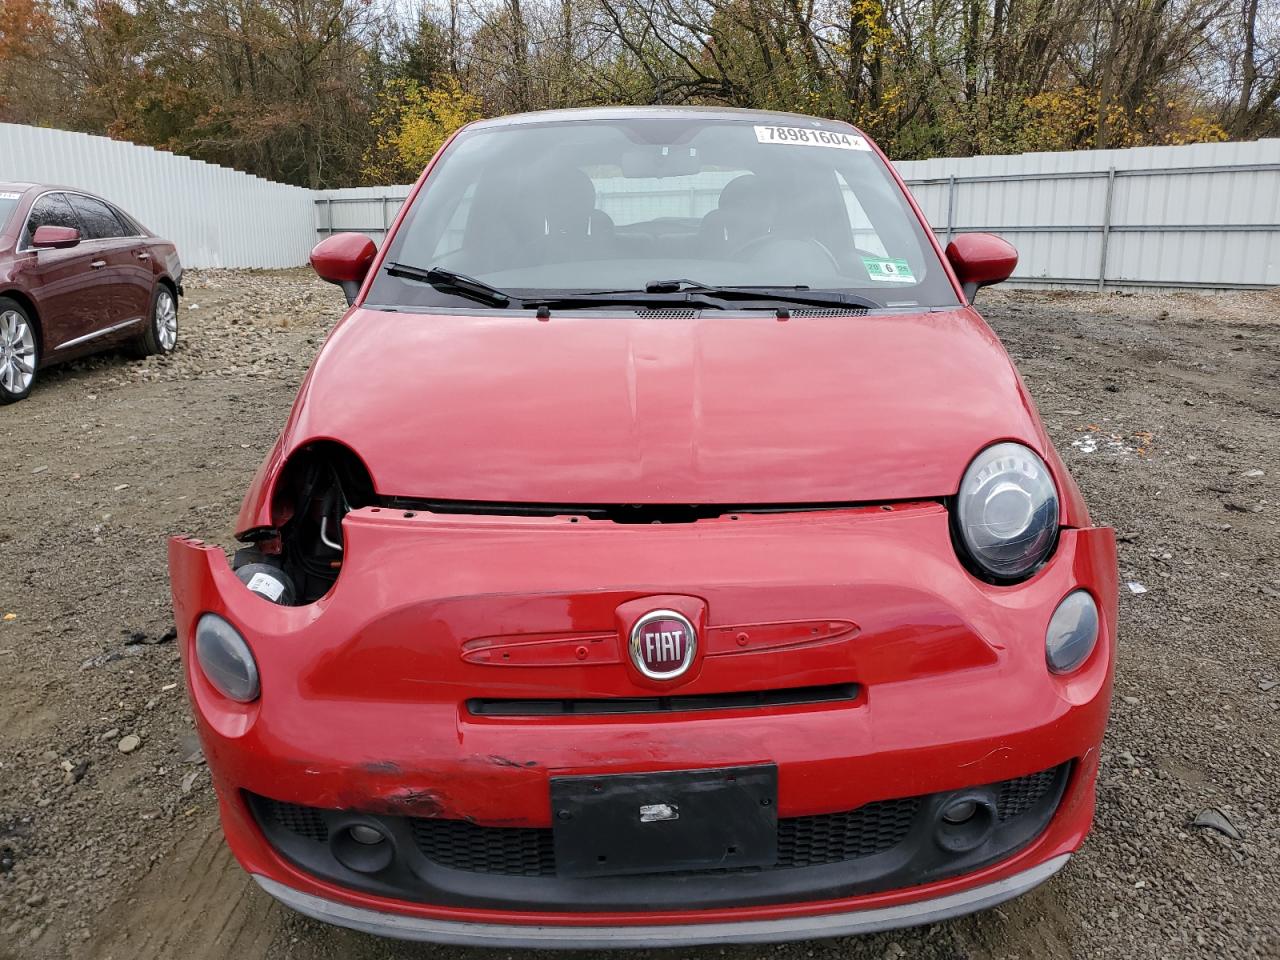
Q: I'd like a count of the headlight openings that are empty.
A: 1